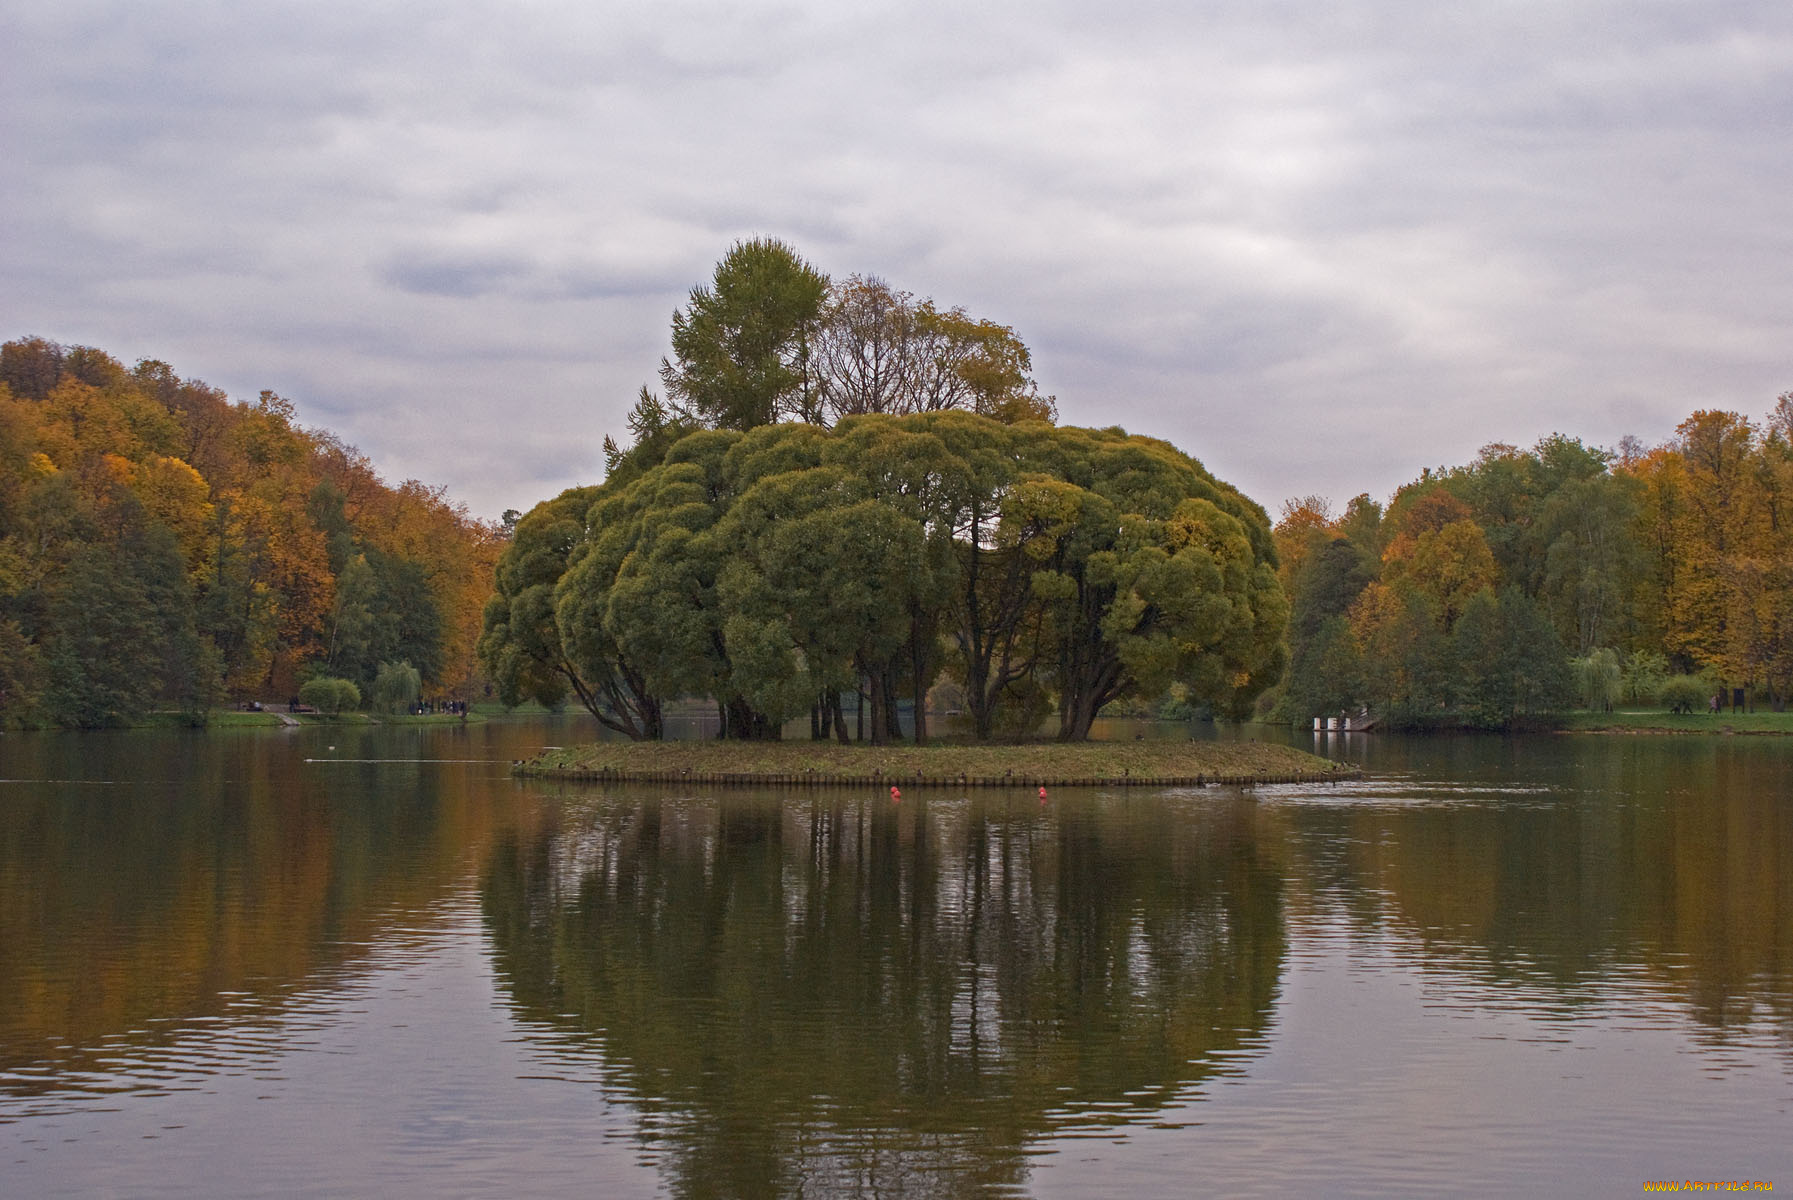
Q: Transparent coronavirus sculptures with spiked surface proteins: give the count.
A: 0